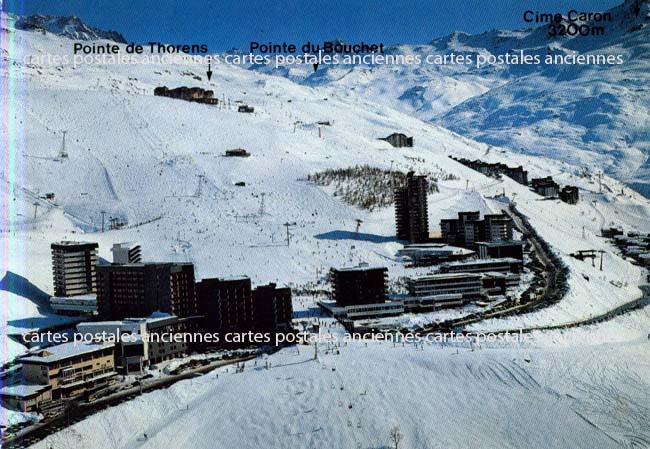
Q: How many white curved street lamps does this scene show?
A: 0